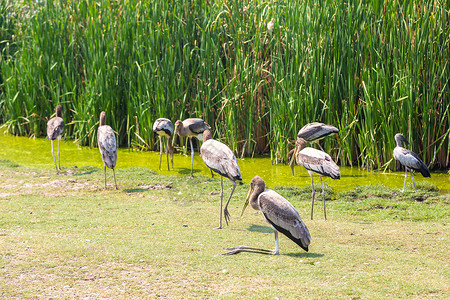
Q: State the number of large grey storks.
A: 9